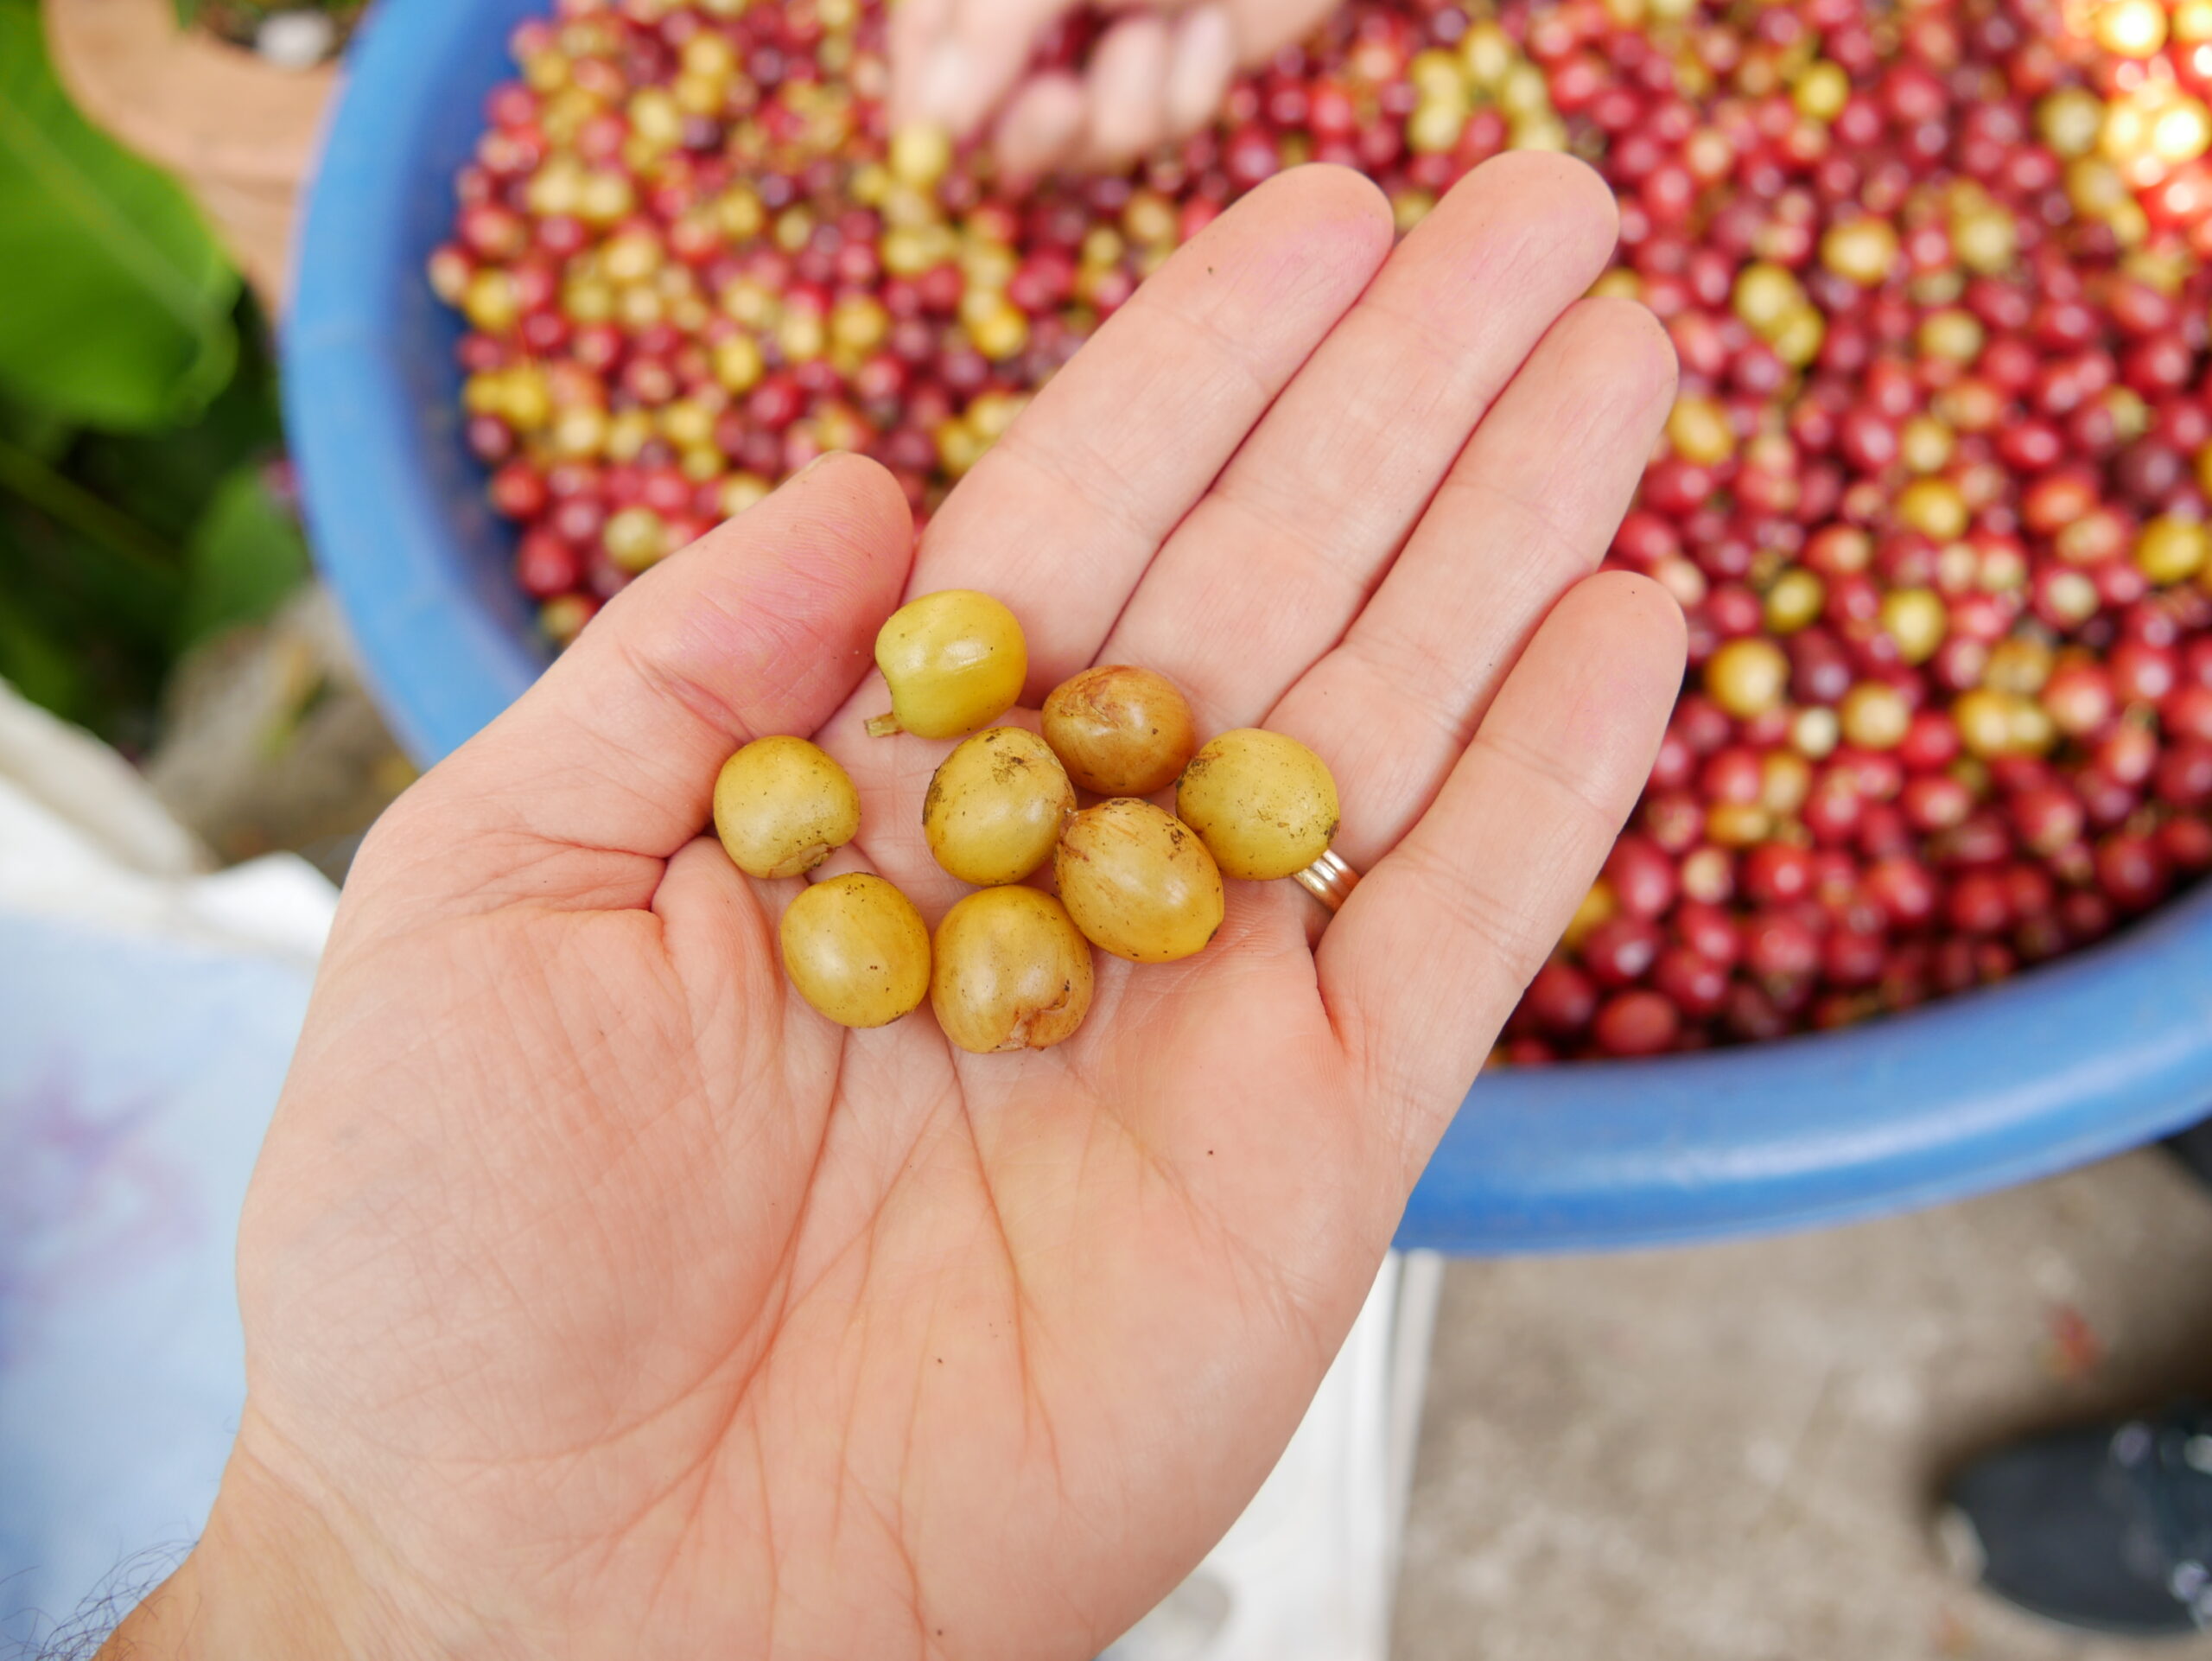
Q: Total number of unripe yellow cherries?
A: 8